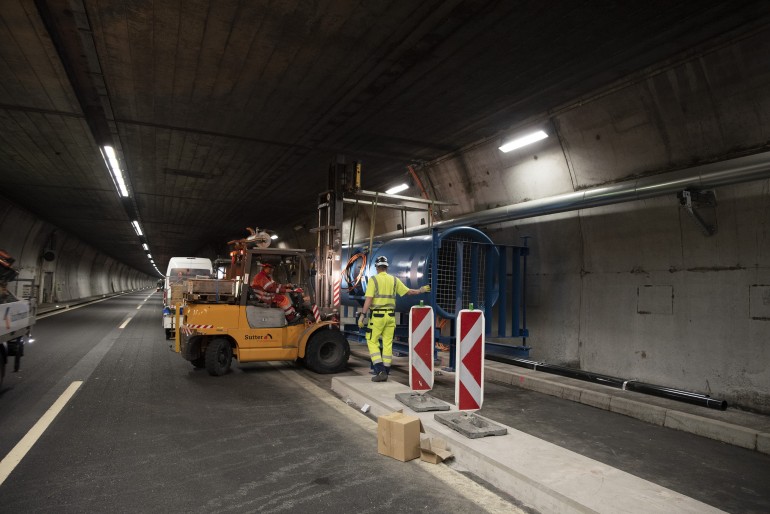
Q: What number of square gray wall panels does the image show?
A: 2